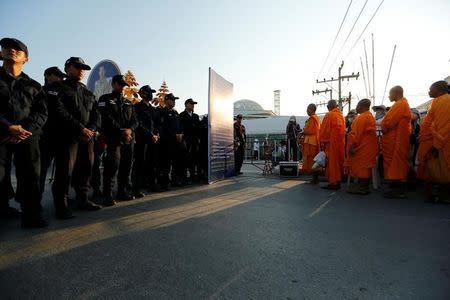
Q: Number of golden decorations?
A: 2